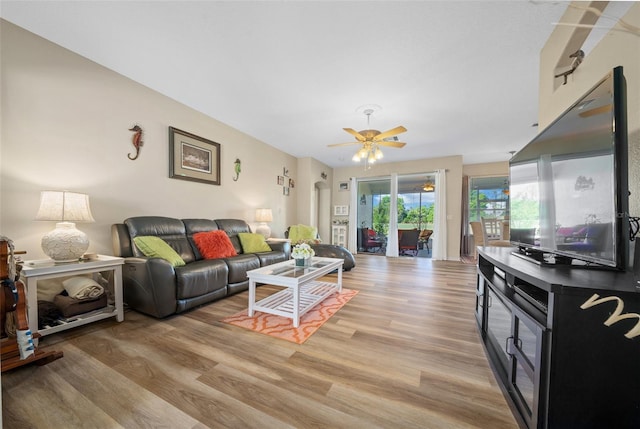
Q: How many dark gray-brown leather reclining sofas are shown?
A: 1